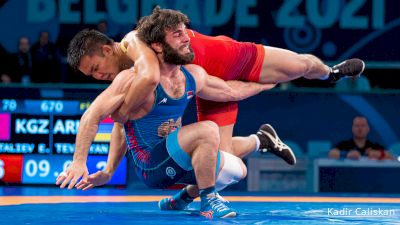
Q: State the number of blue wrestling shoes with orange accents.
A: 2